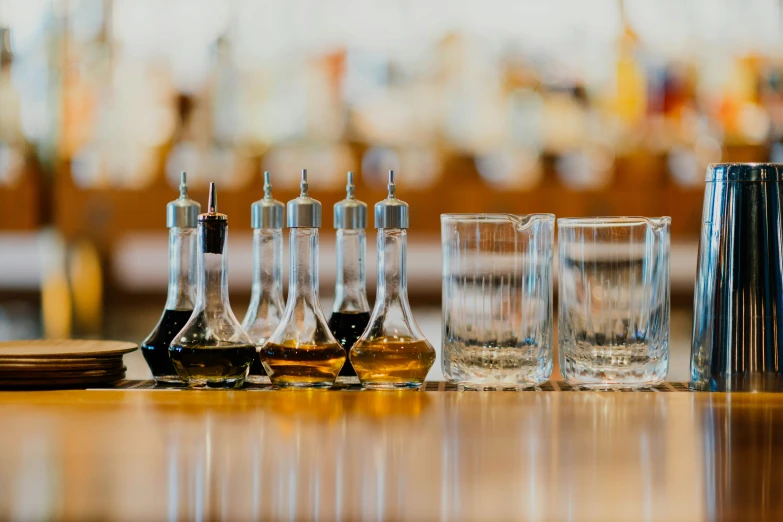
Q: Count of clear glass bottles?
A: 6